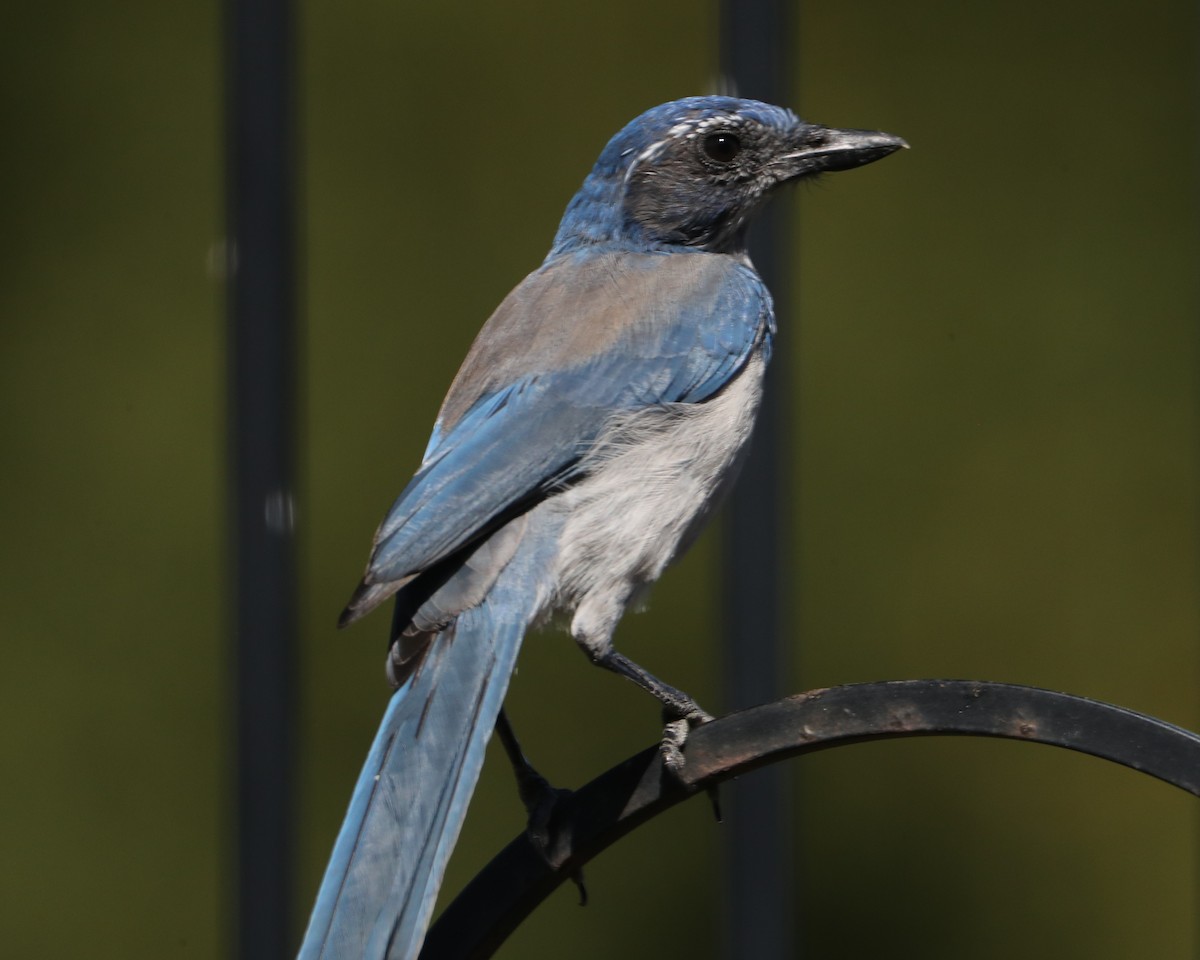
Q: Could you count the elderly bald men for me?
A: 0